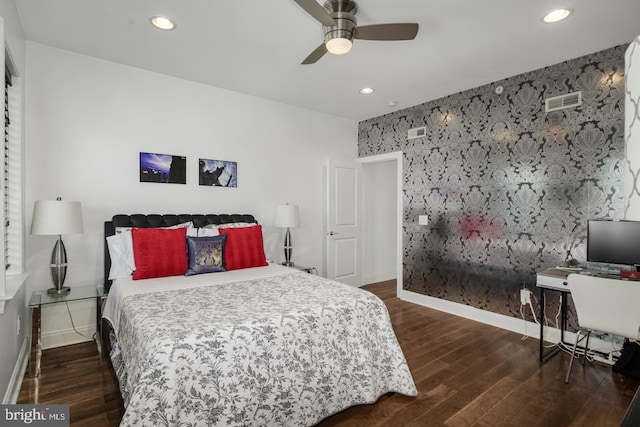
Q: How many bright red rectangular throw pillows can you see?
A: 2